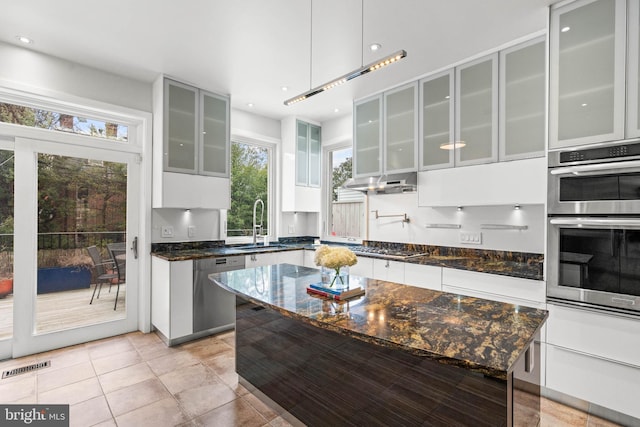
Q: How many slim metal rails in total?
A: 2